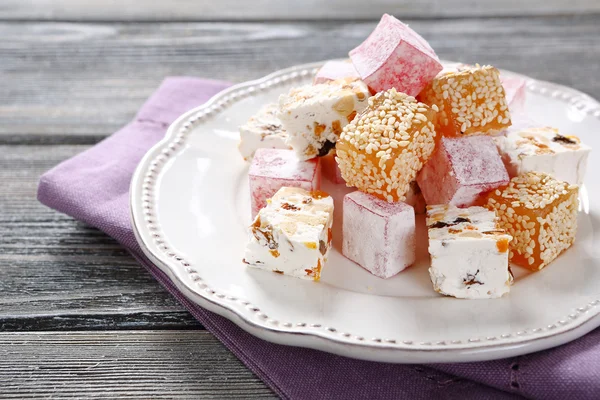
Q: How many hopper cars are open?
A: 0